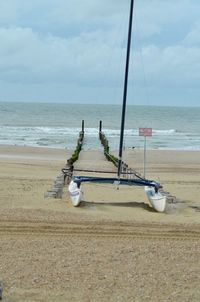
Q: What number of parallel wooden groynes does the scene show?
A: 2